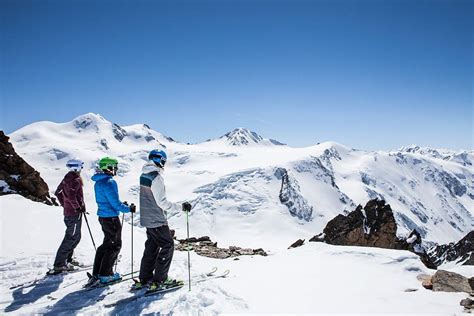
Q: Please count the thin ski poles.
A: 4